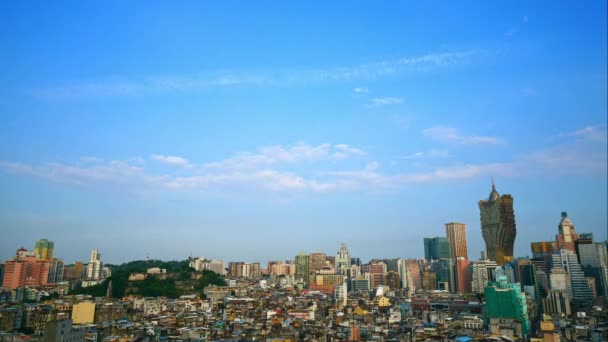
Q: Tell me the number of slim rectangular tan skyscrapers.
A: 1